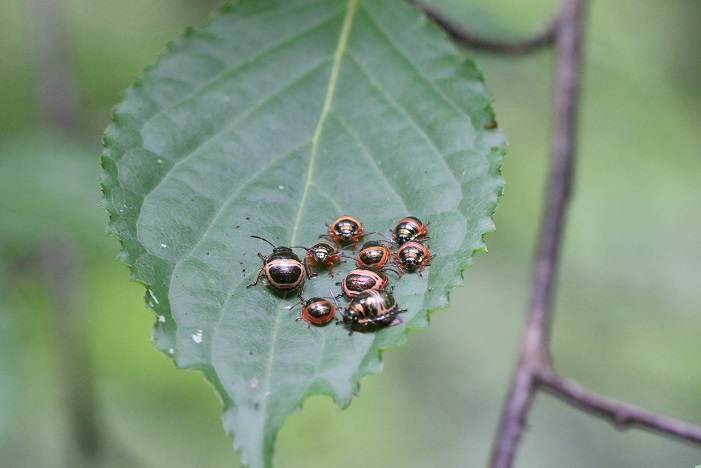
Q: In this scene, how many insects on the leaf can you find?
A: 9